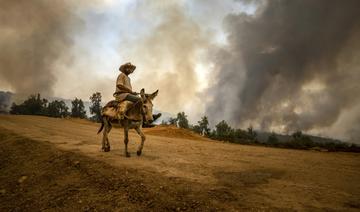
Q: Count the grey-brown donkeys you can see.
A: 1